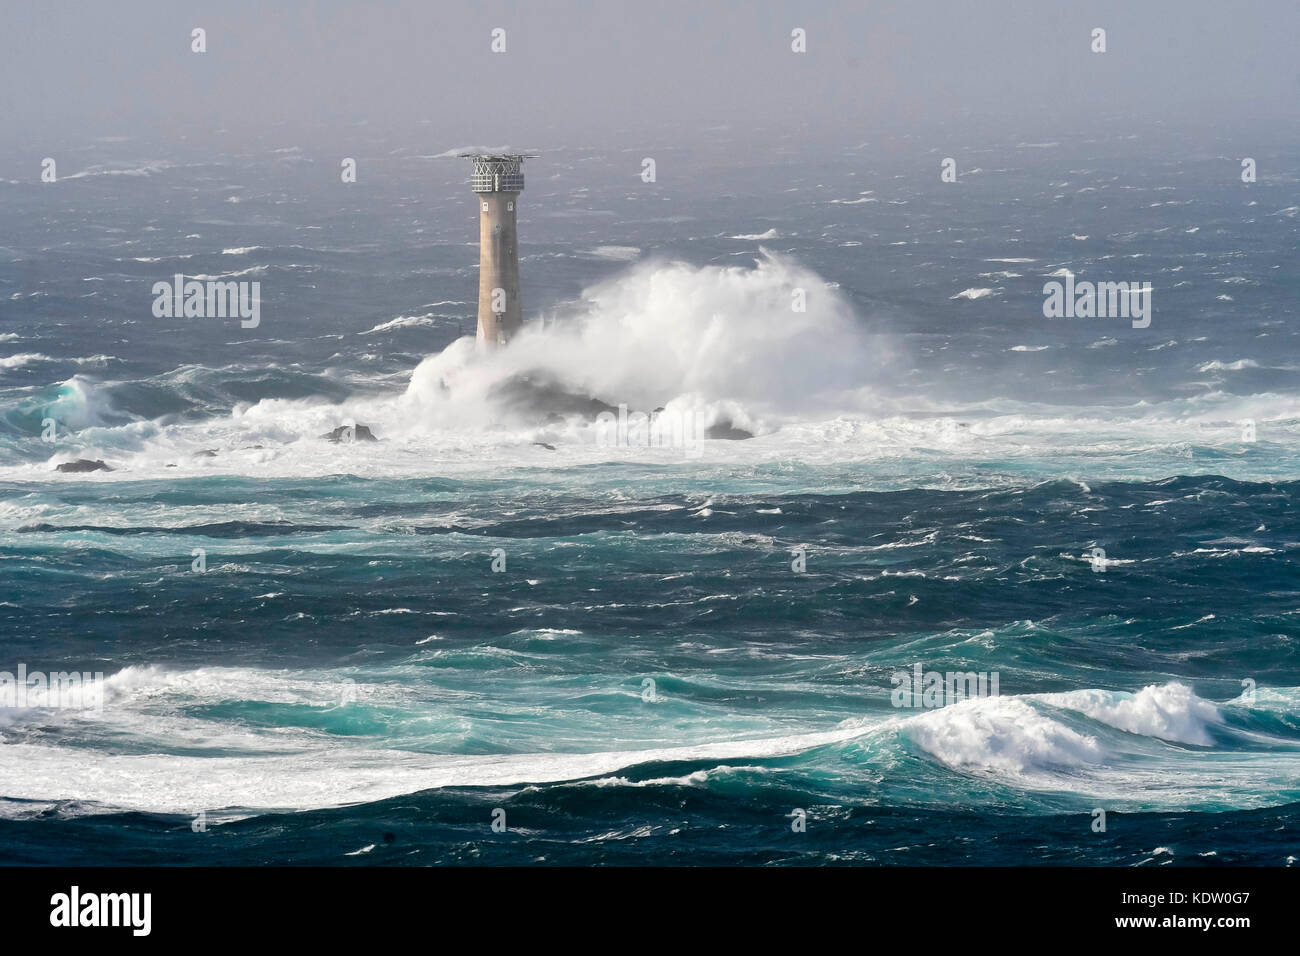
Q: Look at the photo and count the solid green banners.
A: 0